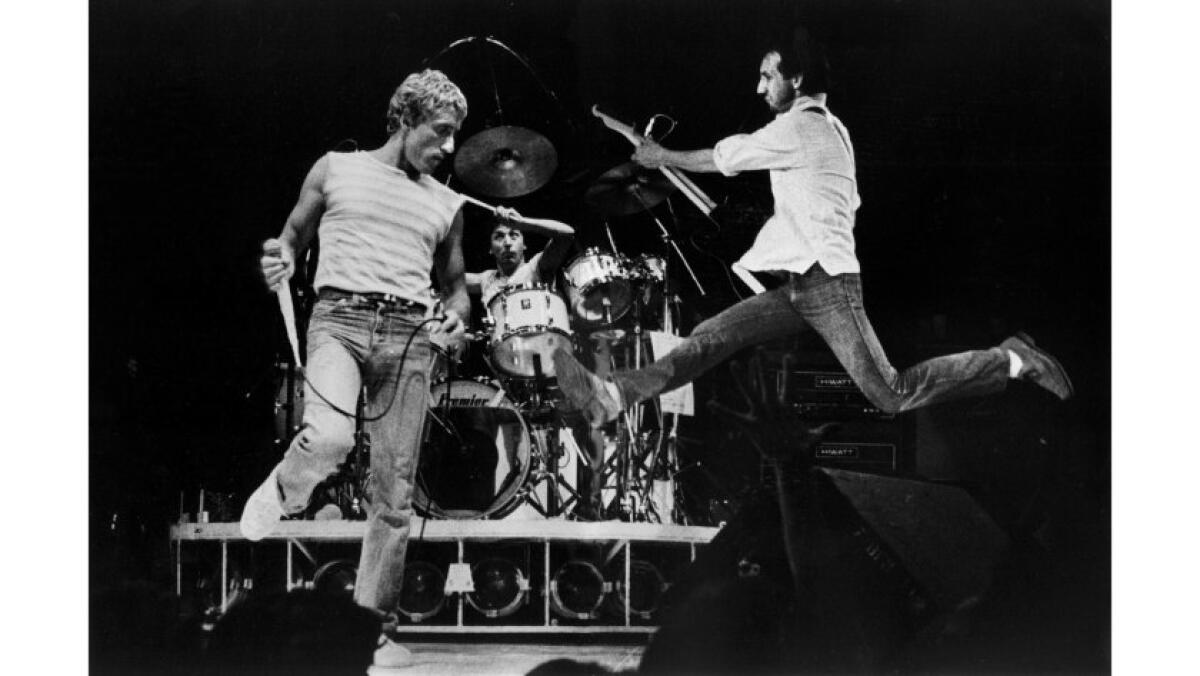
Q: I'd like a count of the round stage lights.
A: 5